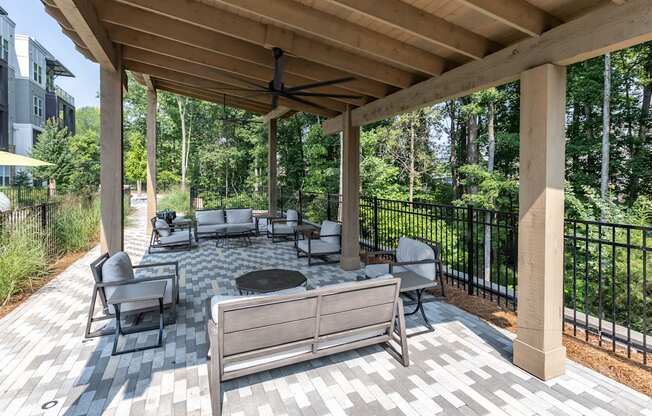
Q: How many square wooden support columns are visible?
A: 5